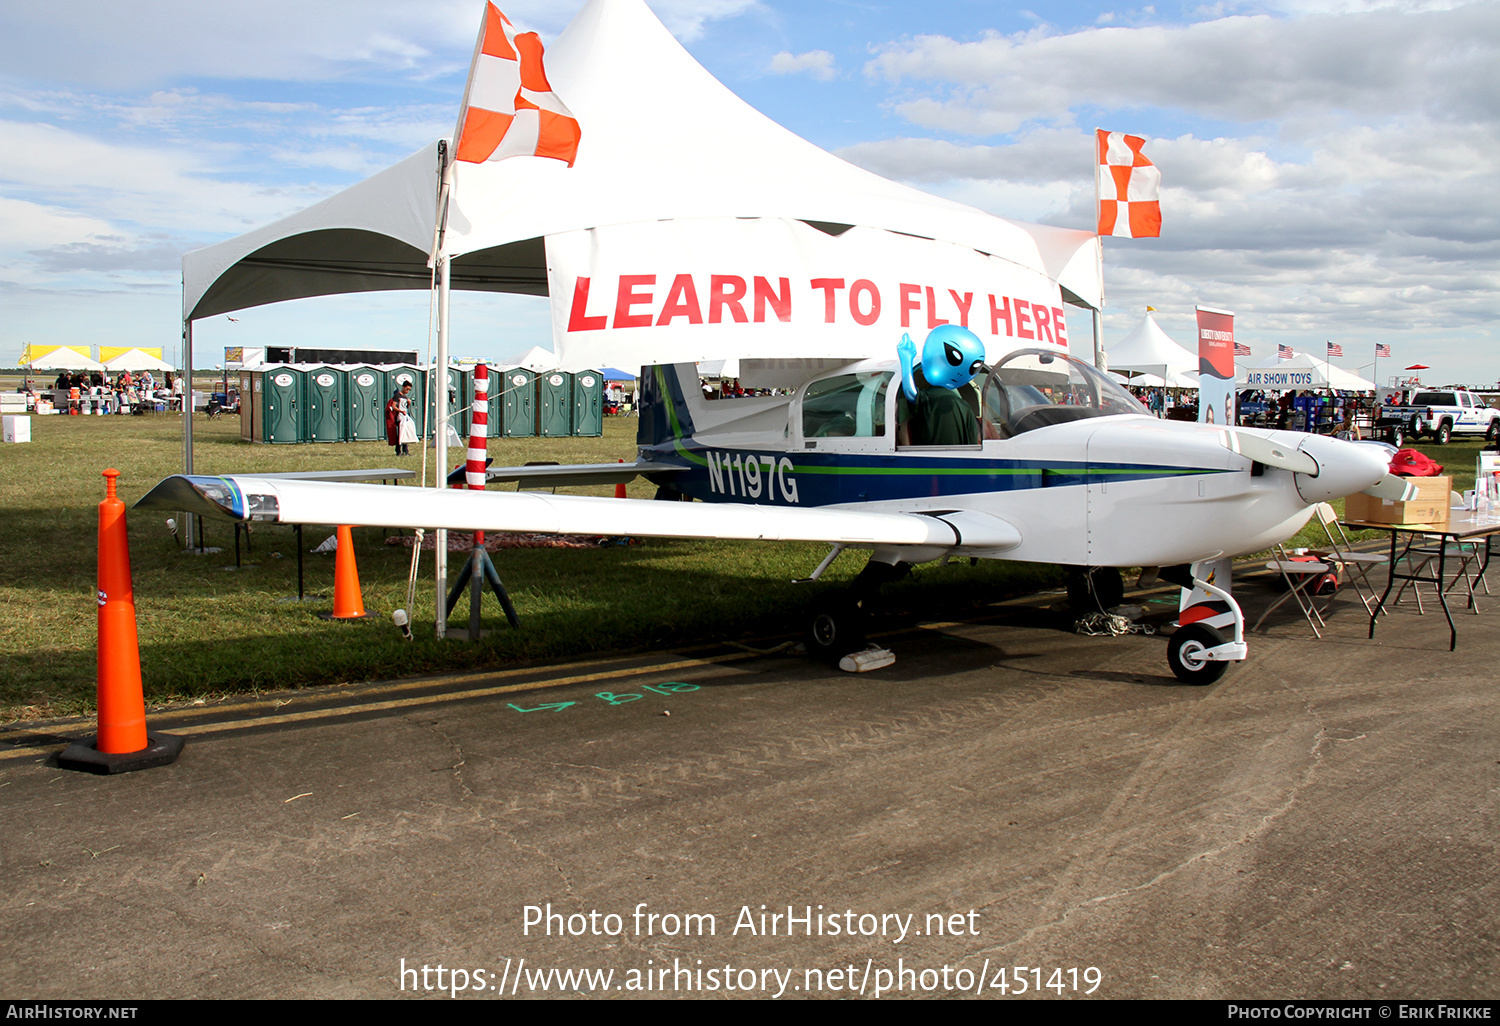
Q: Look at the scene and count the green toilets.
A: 9